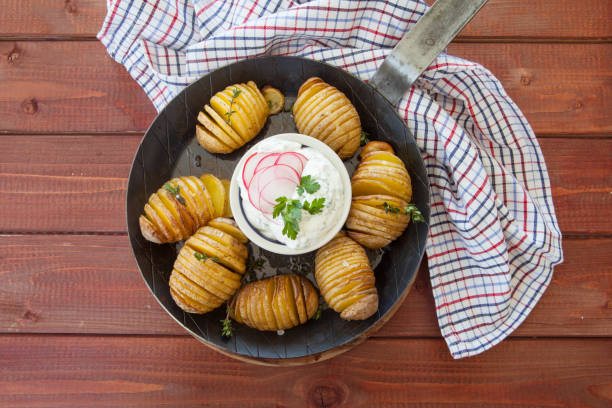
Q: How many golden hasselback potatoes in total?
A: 7